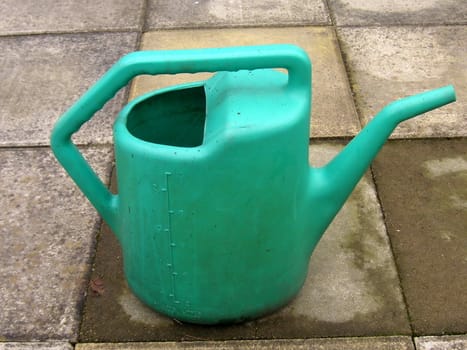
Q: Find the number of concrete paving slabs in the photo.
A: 12